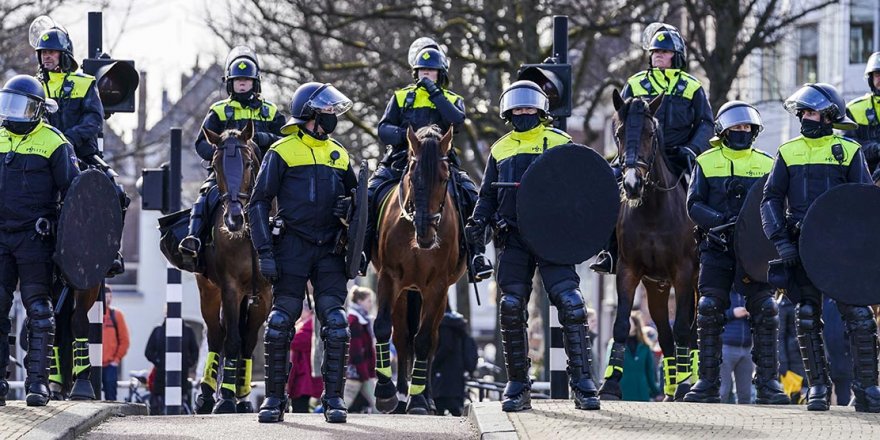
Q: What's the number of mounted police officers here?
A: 5